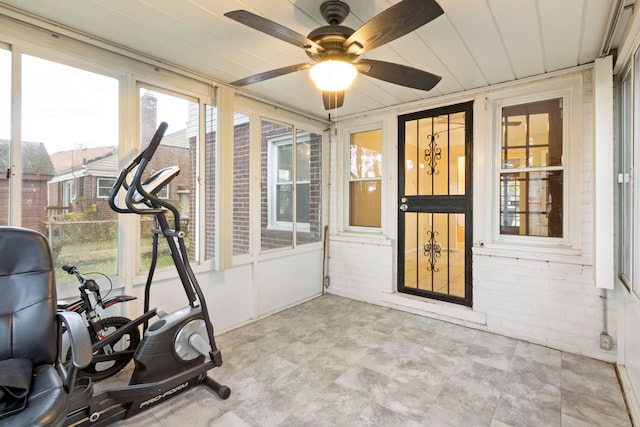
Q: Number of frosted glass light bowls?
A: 1